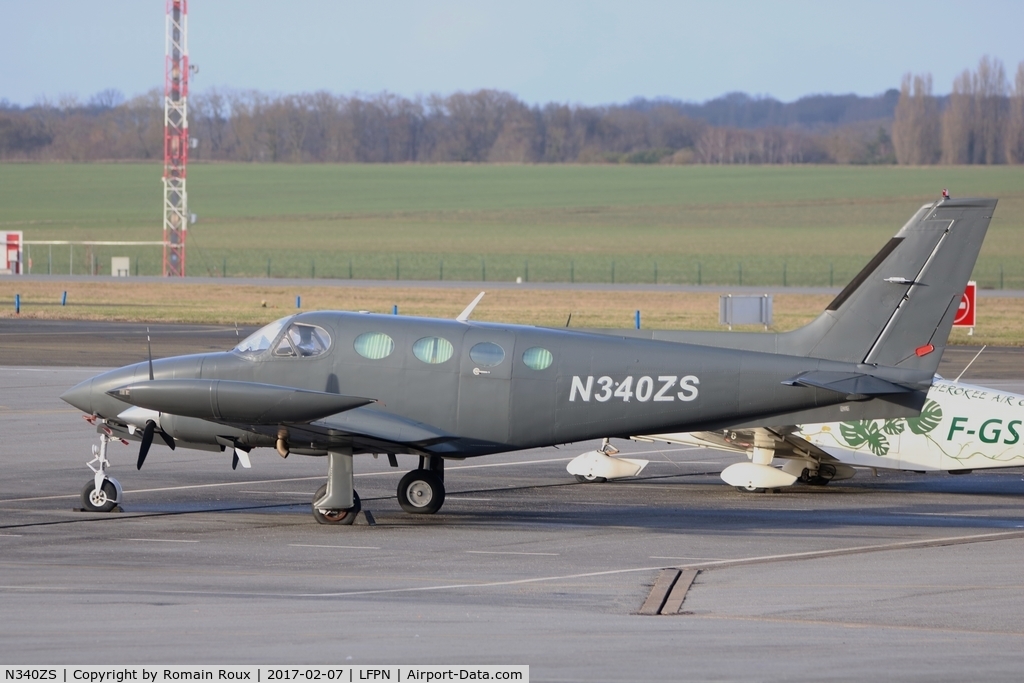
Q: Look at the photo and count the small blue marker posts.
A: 5